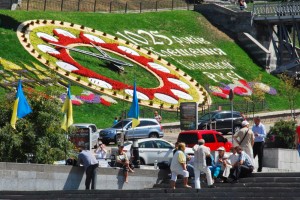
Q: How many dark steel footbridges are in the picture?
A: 1